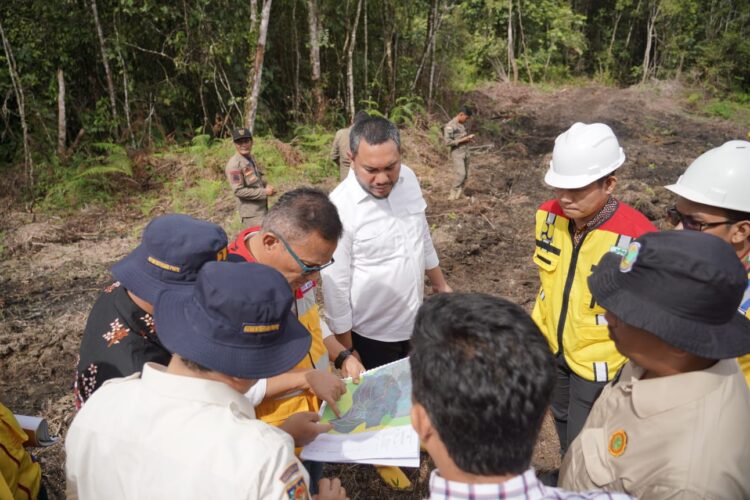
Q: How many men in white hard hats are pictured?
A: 2